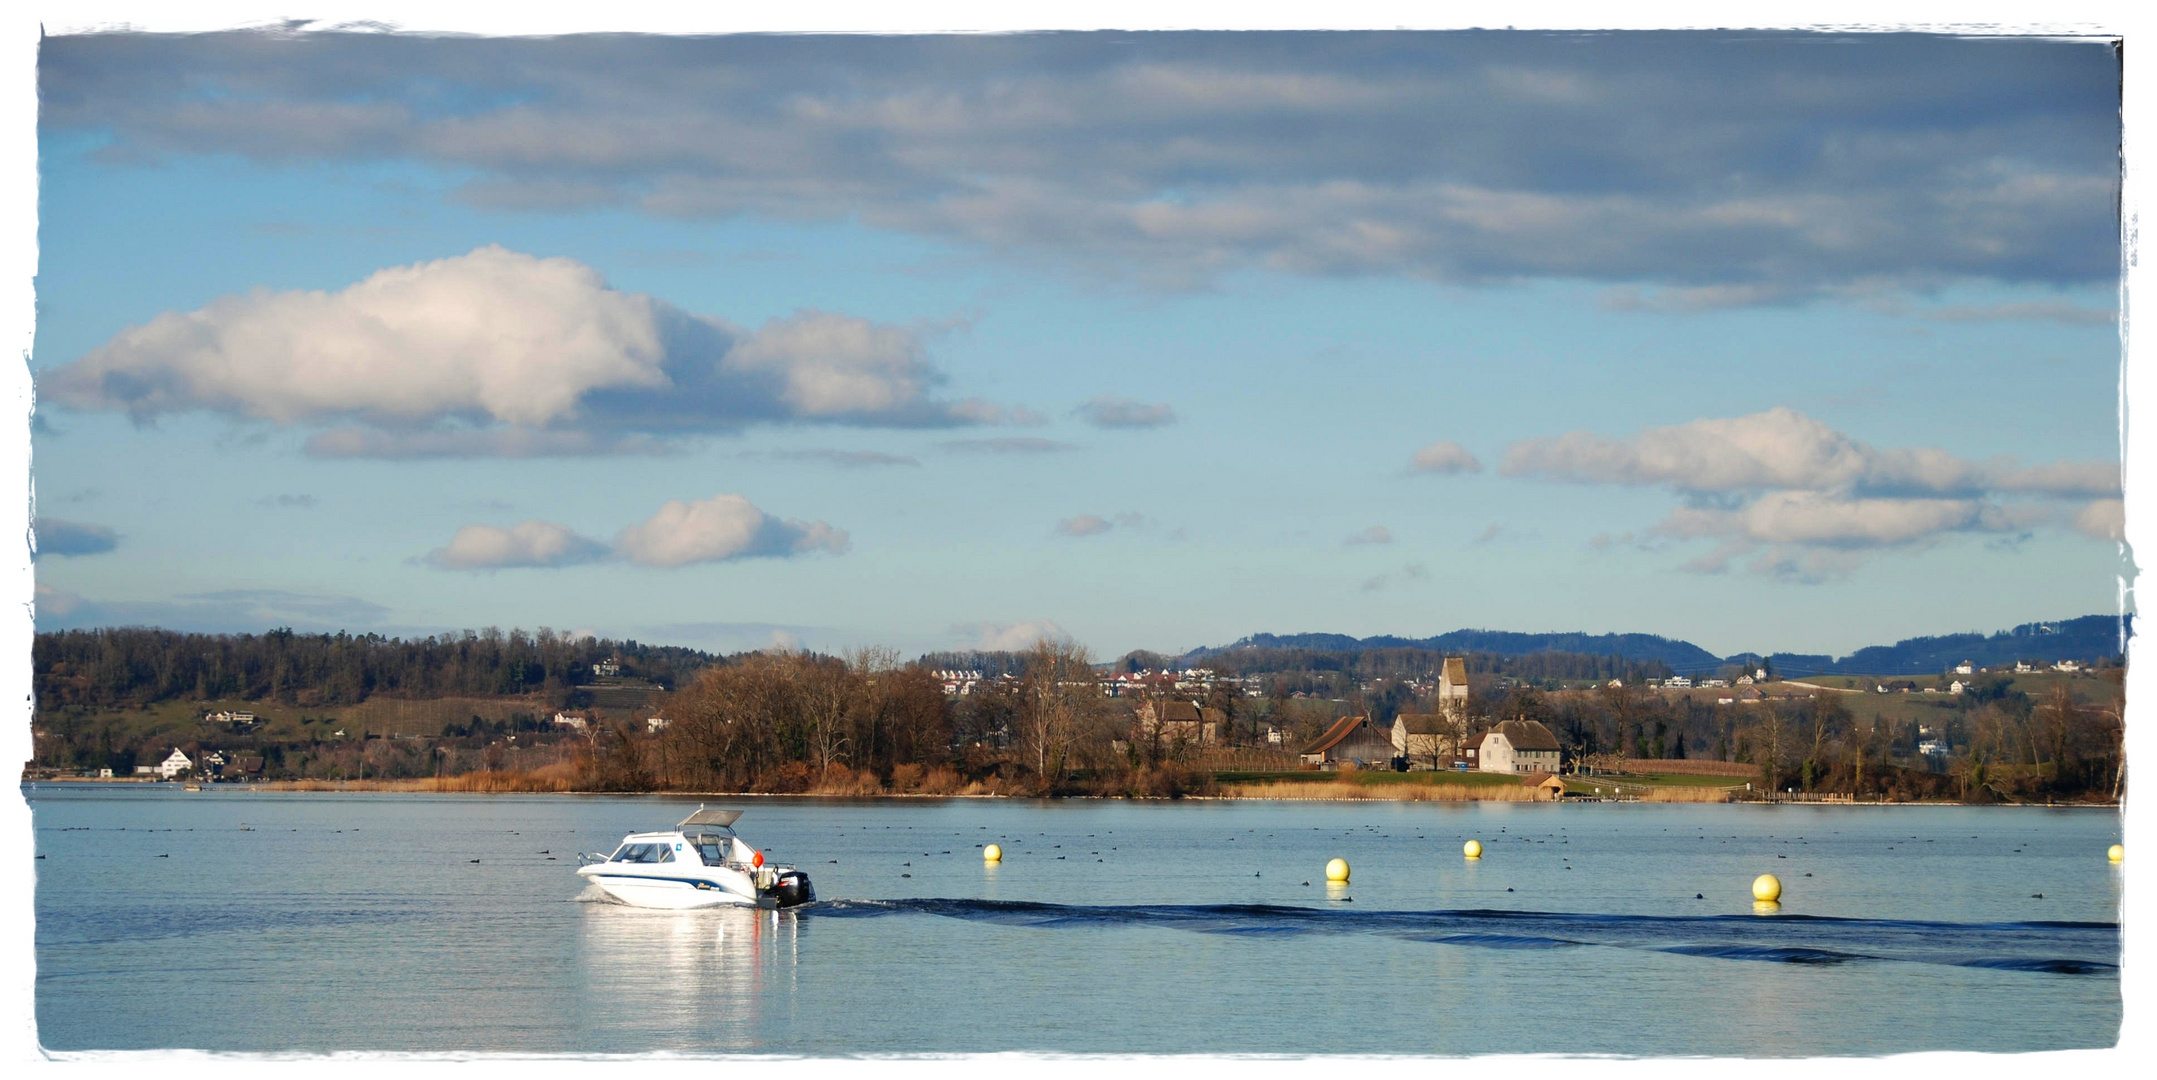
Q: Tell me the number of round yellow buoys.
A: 5